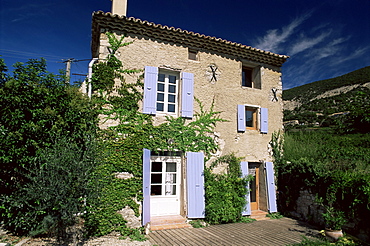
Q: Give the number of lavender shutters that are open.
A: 8